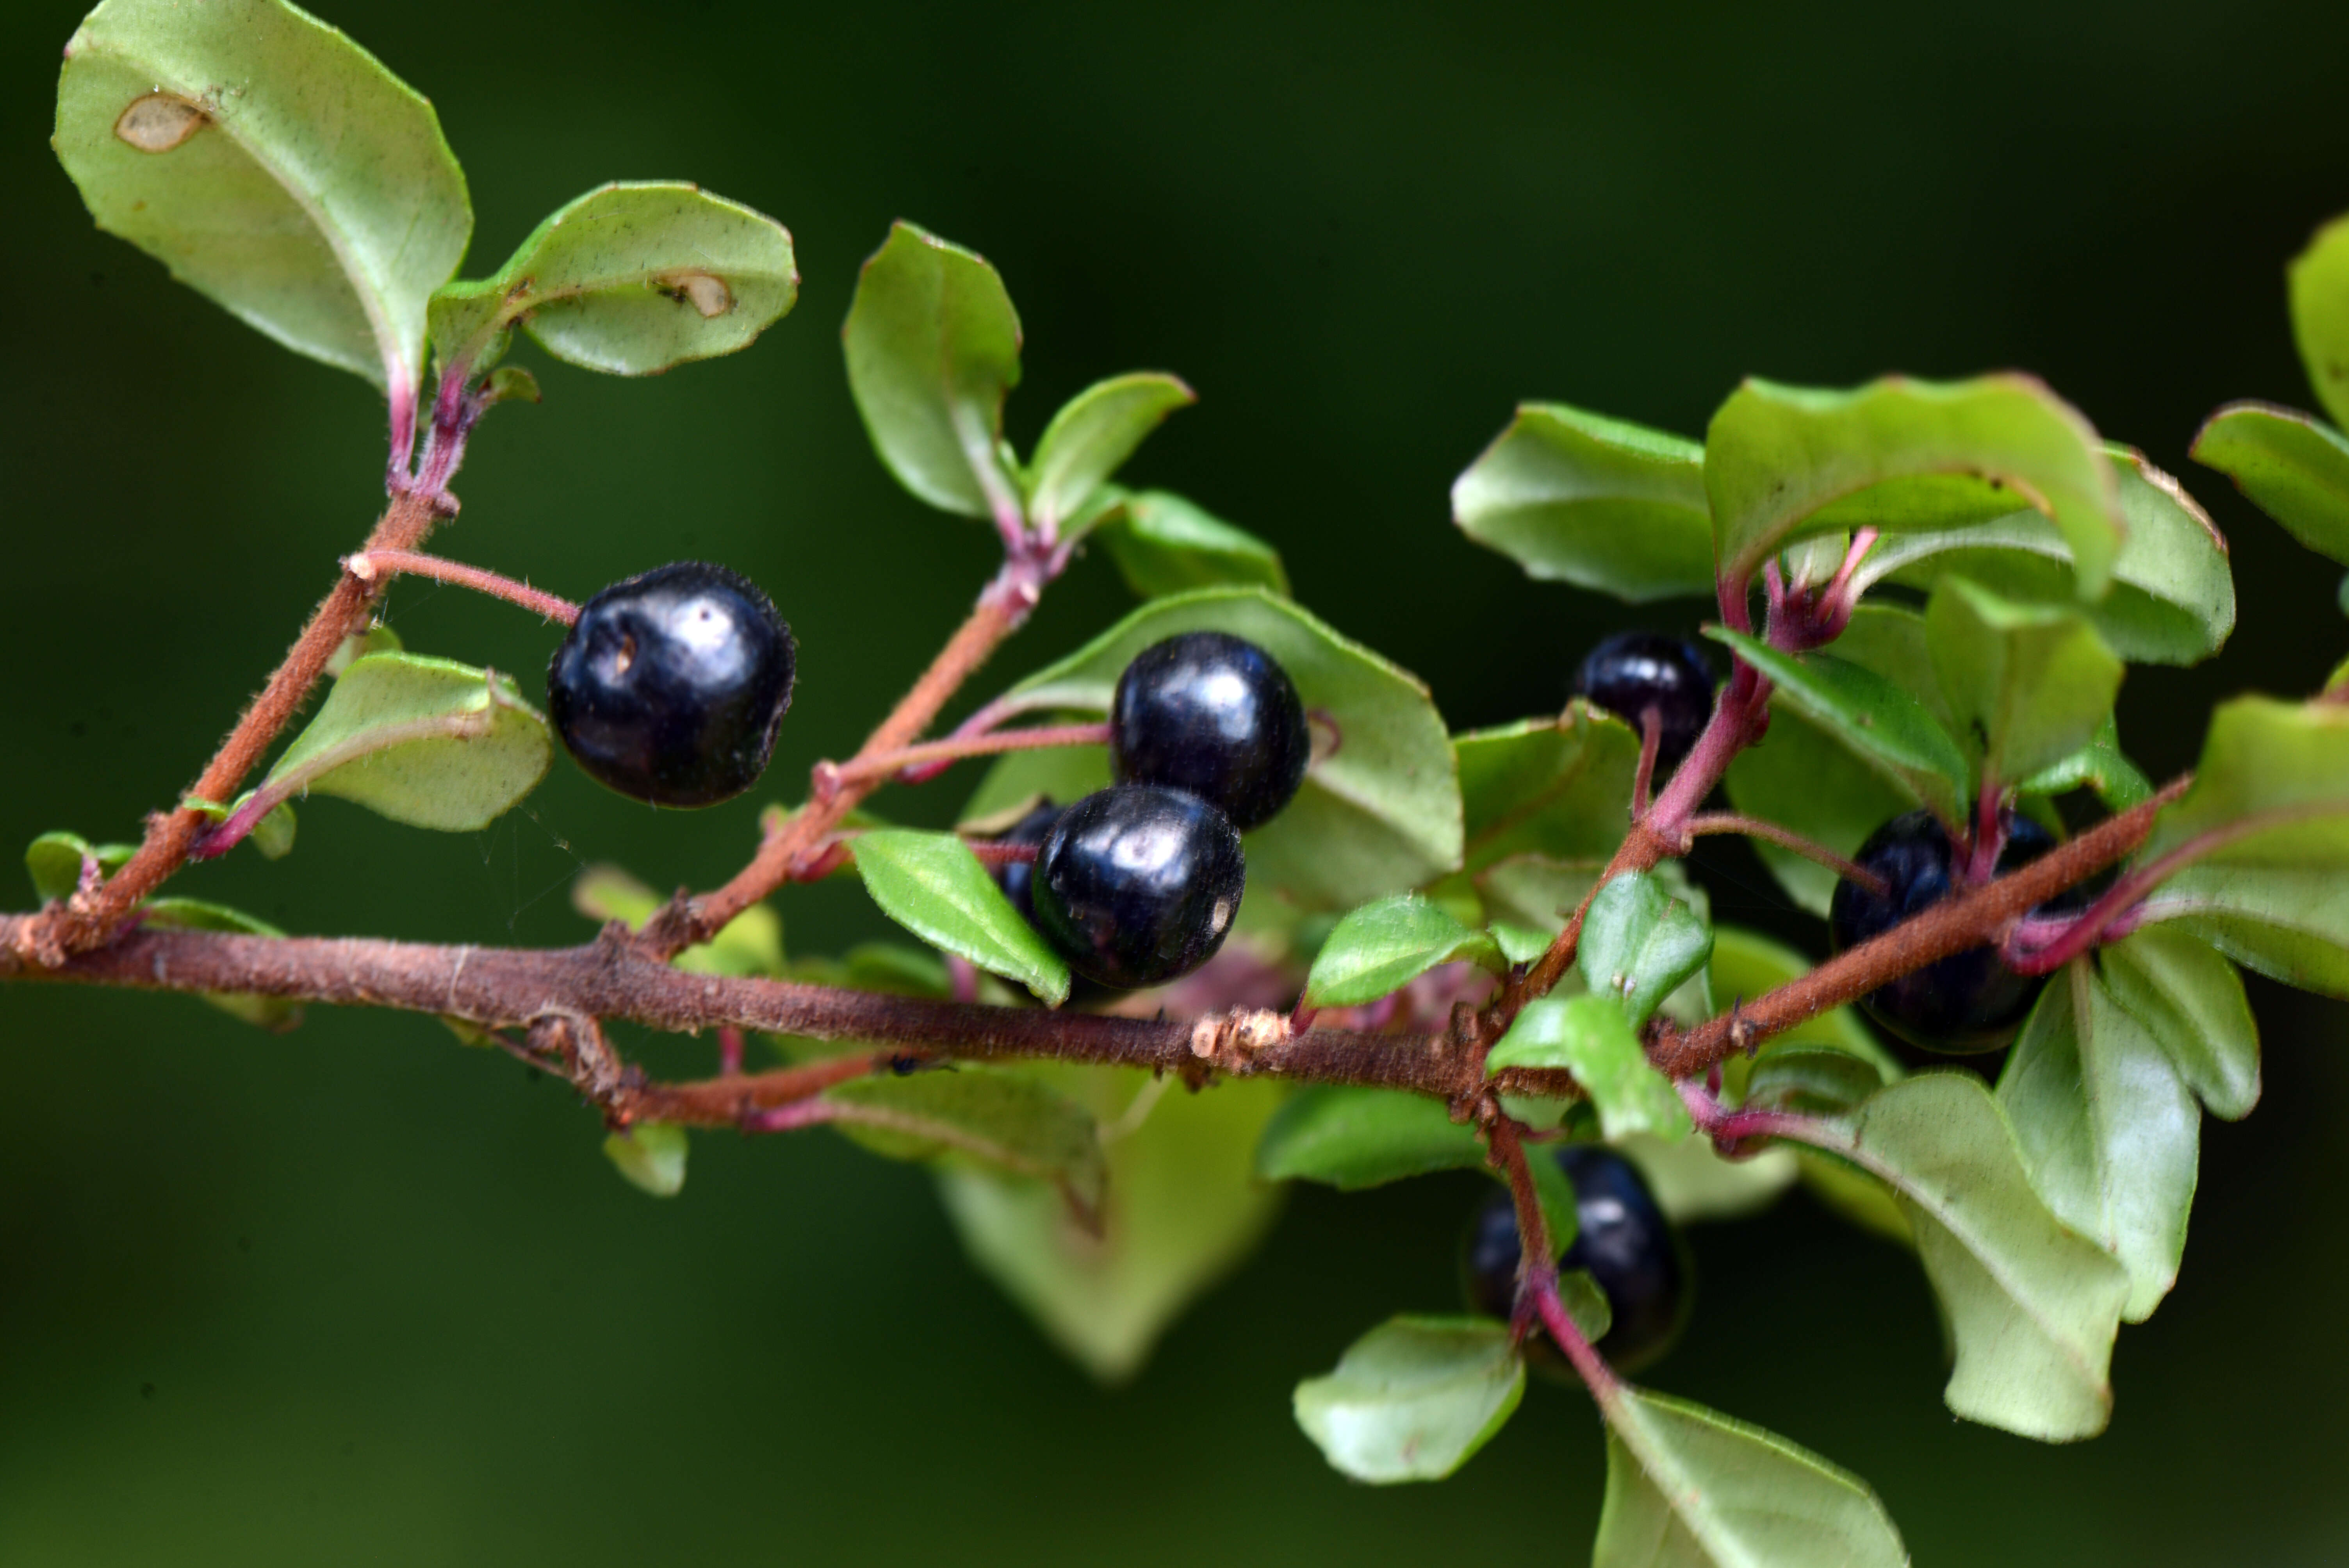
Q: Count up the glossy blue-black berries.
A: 7